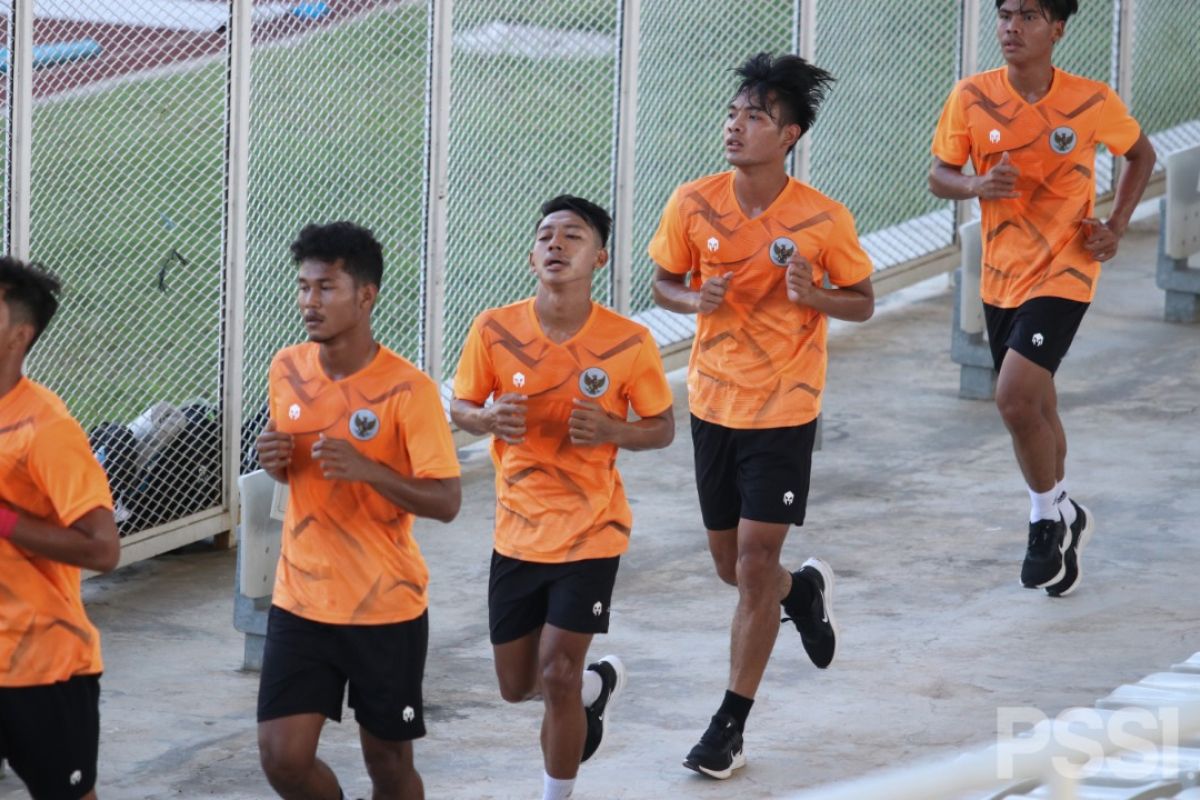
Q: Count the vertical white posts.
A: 7